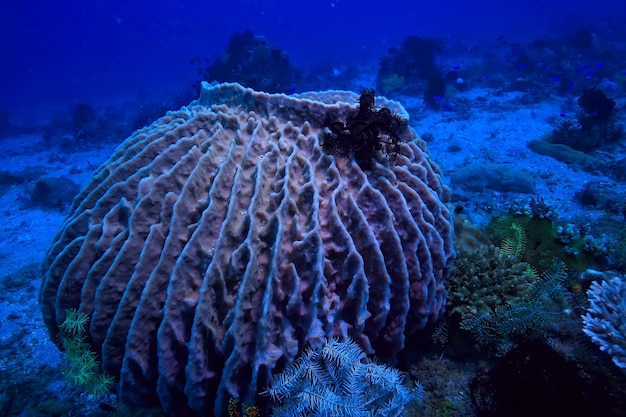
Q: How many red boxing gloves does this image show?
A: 0